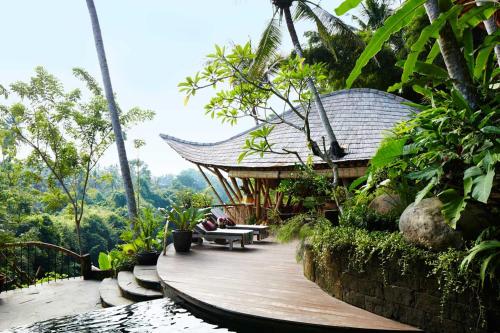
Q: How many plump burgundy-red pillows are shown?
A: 2